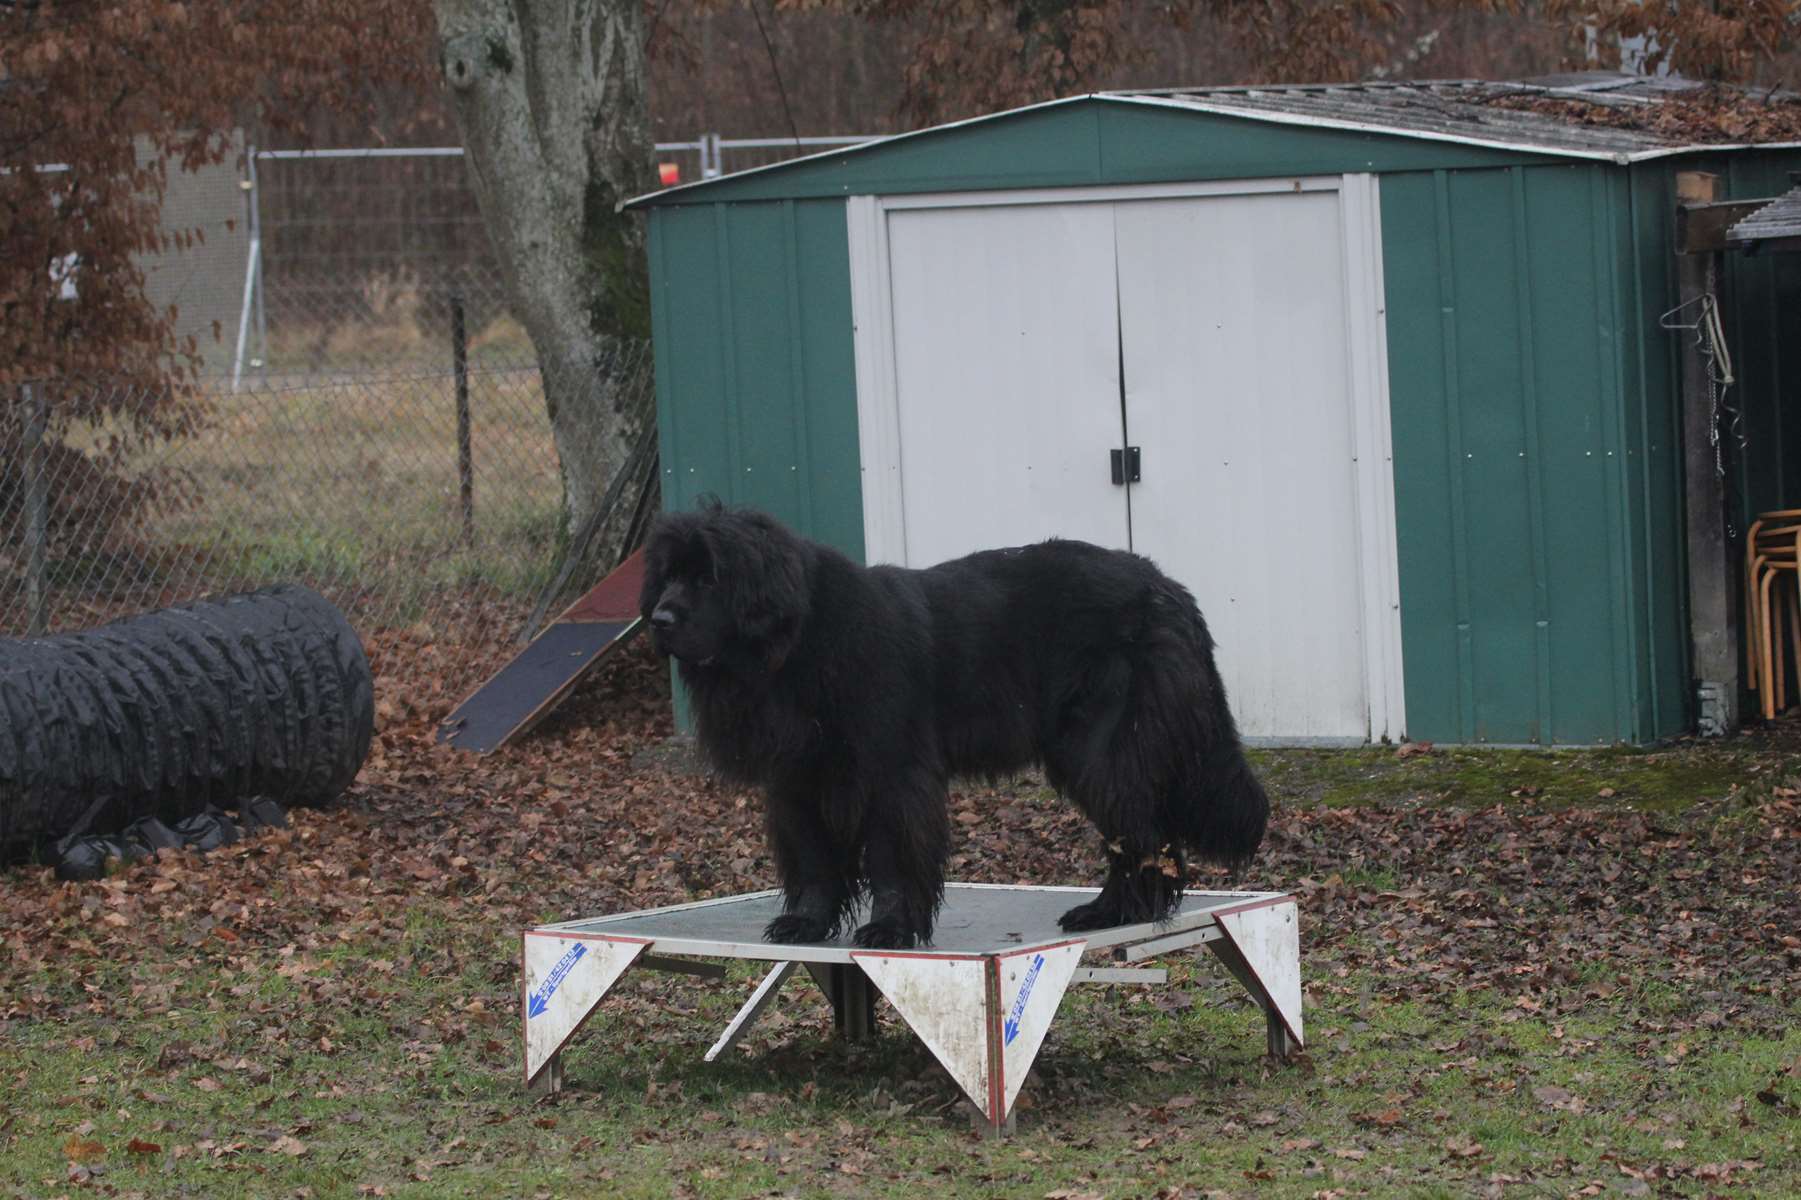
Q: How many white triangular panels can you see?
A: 4